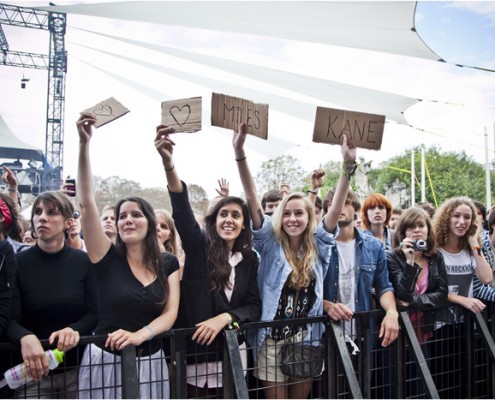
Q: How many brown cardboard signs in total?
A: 4